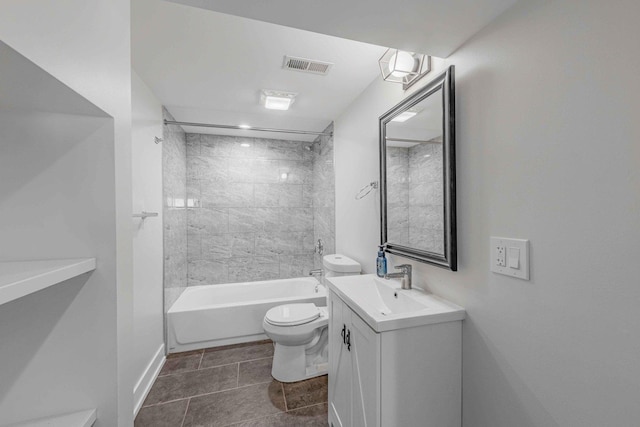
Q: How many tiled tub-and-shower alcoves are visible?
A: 1